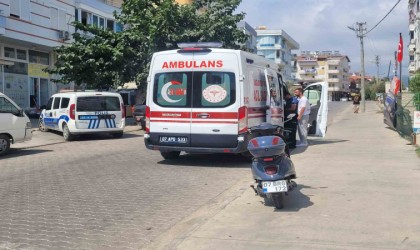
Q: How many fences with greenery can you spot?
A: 1